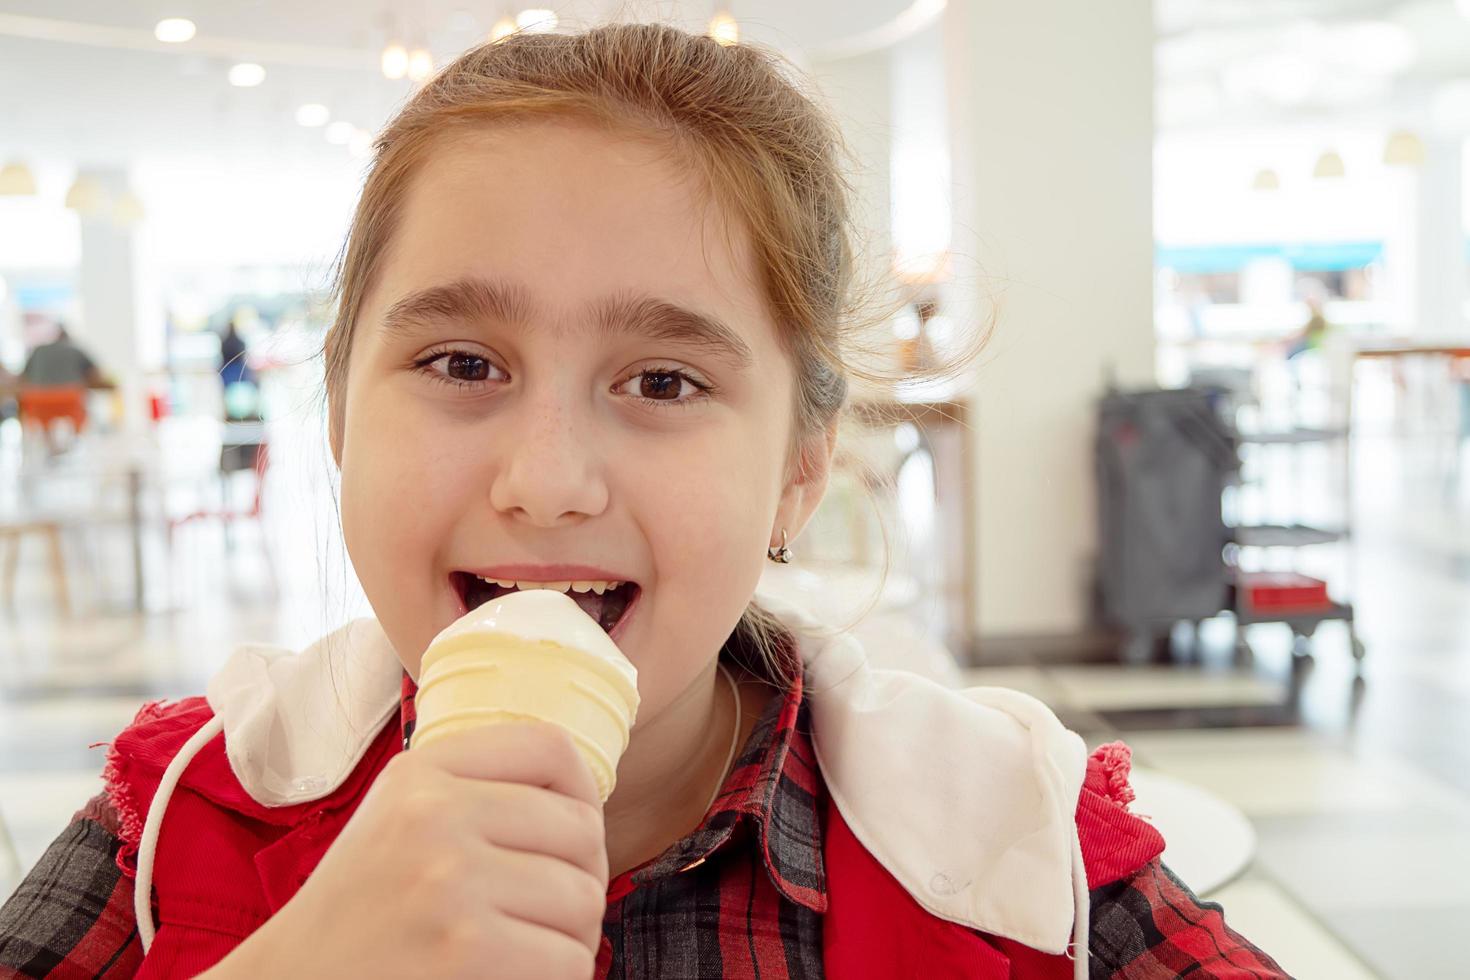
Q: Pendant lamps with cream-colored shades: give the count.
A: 6